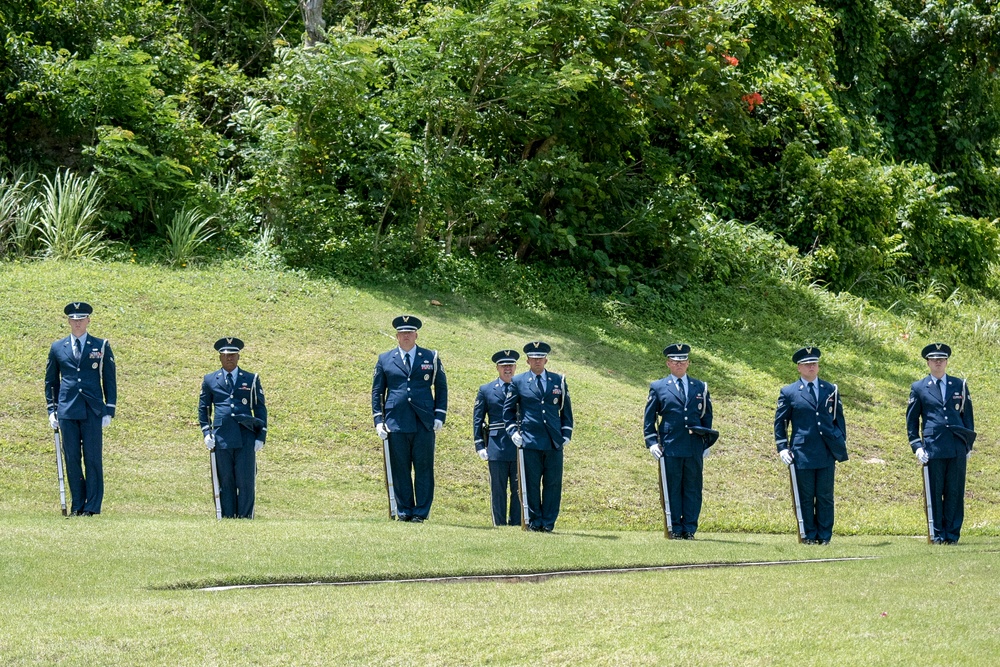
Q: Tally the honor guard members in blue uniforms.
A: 8